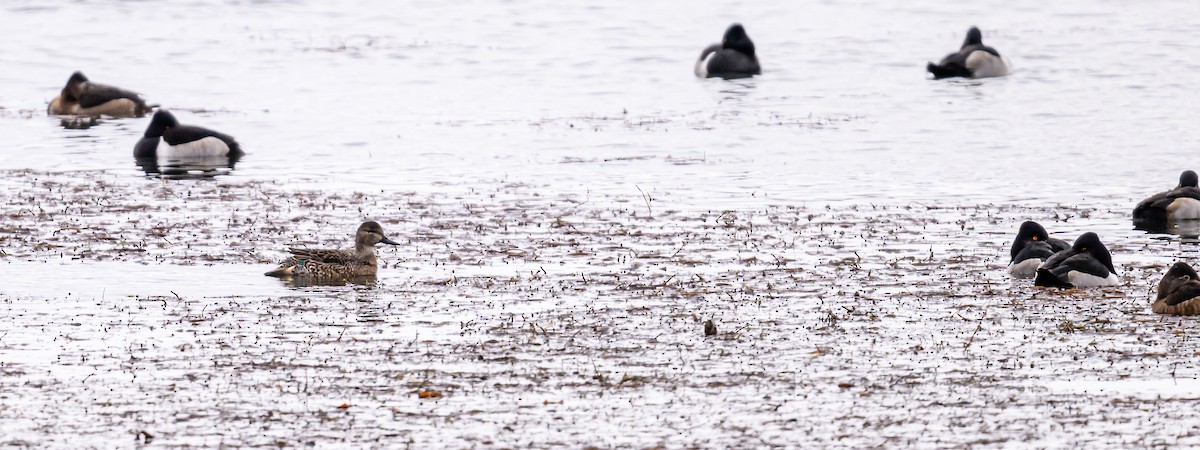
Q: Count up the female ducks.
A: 3